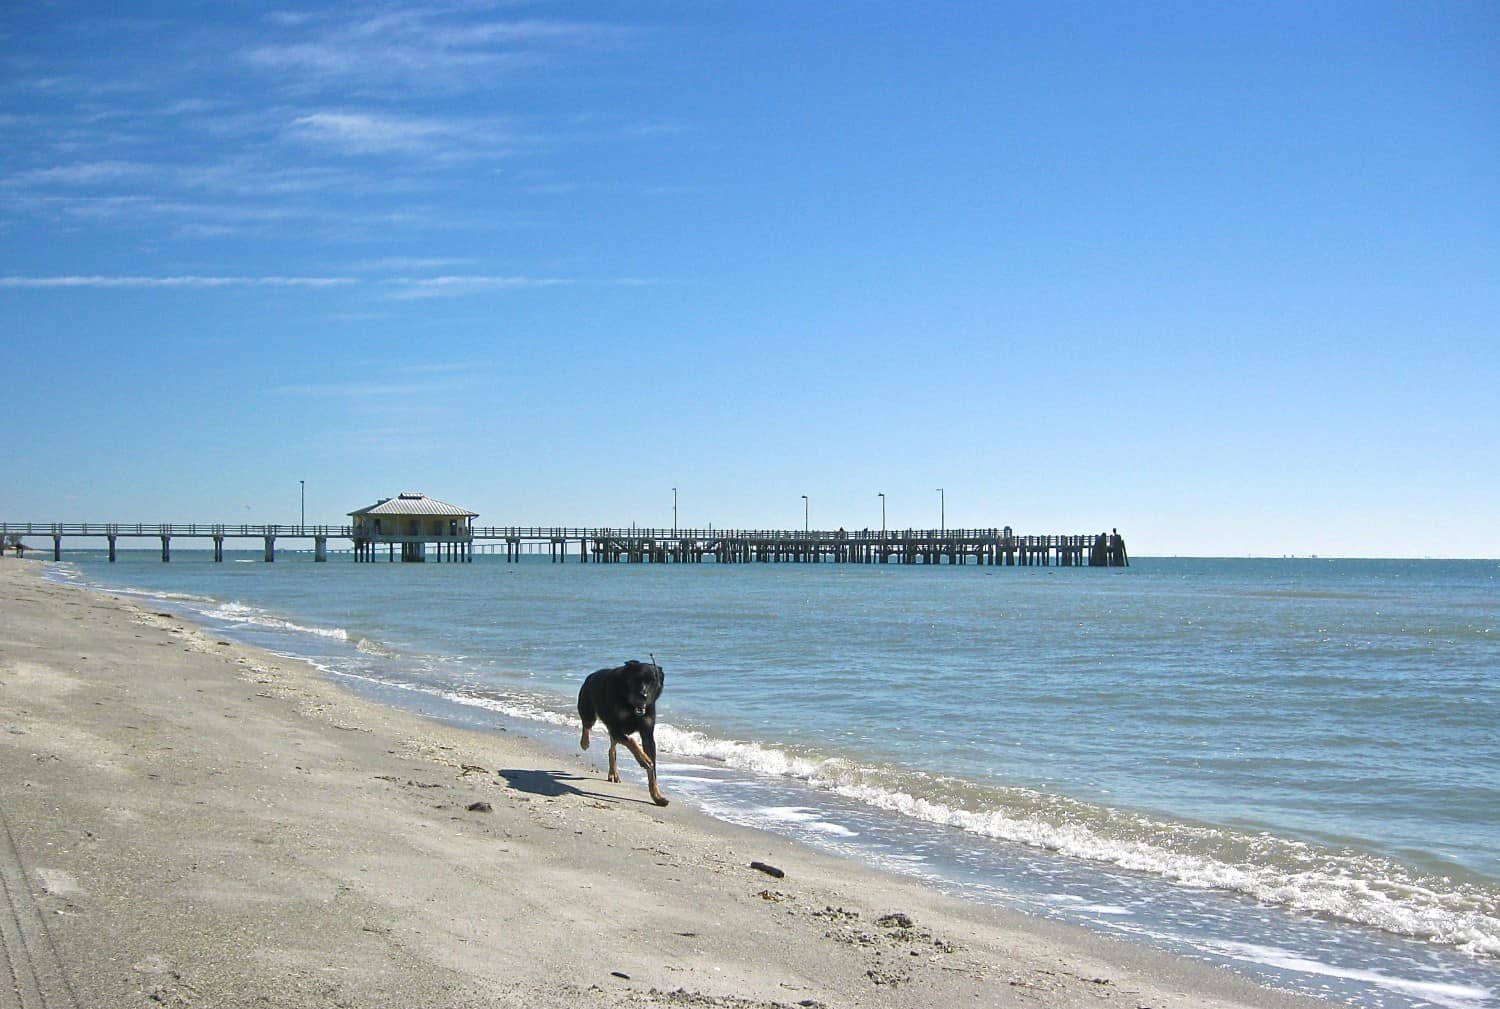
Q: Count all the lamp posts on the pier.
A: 5